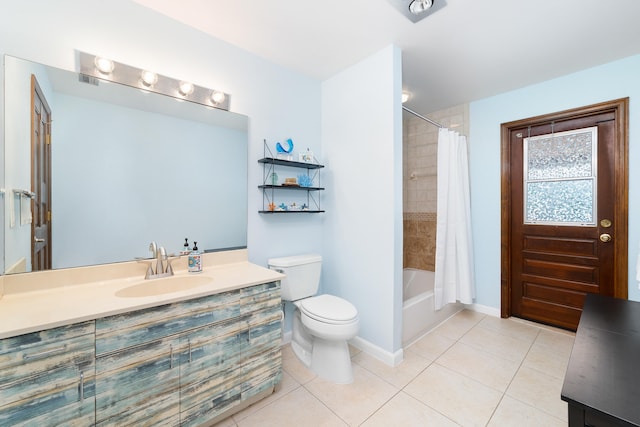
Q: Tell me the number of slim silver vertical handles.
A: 4